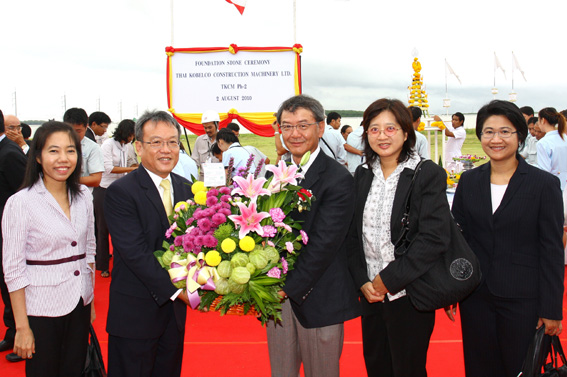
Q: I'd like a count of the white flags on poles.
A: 3